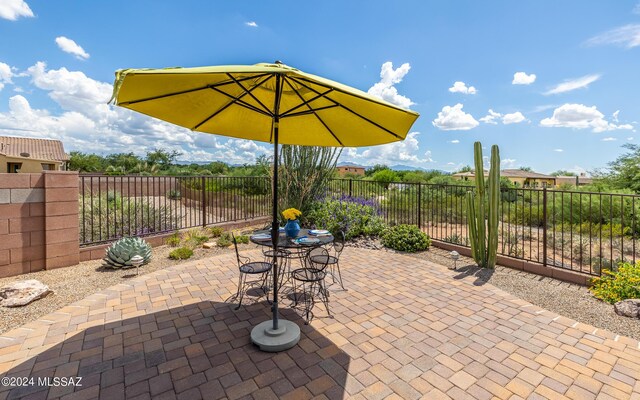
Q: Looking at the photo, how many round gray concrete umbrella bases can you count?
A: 1